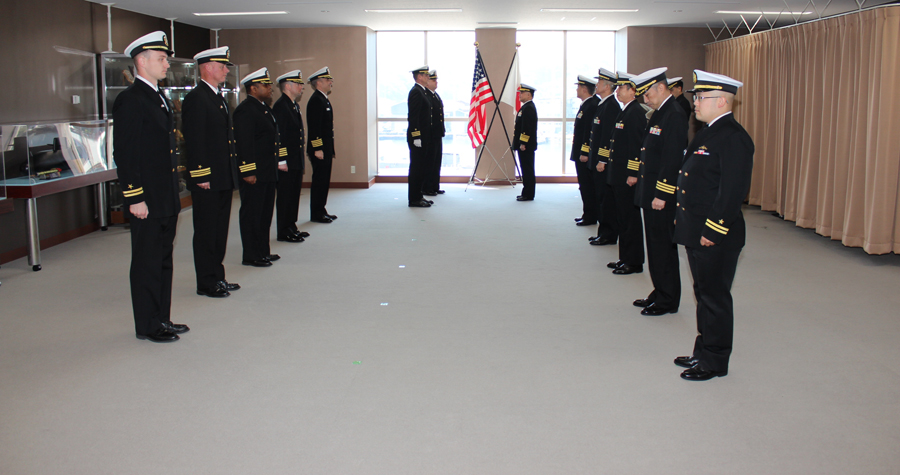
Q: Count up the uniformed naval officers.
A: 14